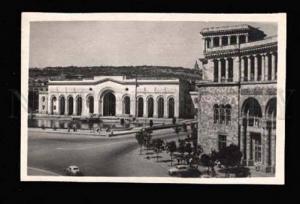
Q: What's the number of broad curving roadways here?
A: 1